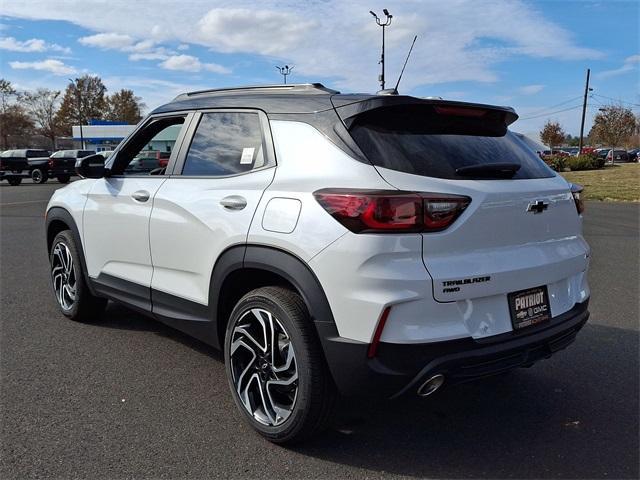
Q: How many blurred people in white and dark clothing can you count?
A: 0